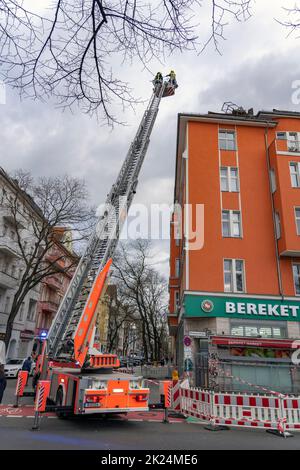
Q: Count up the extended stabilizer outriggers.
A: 3